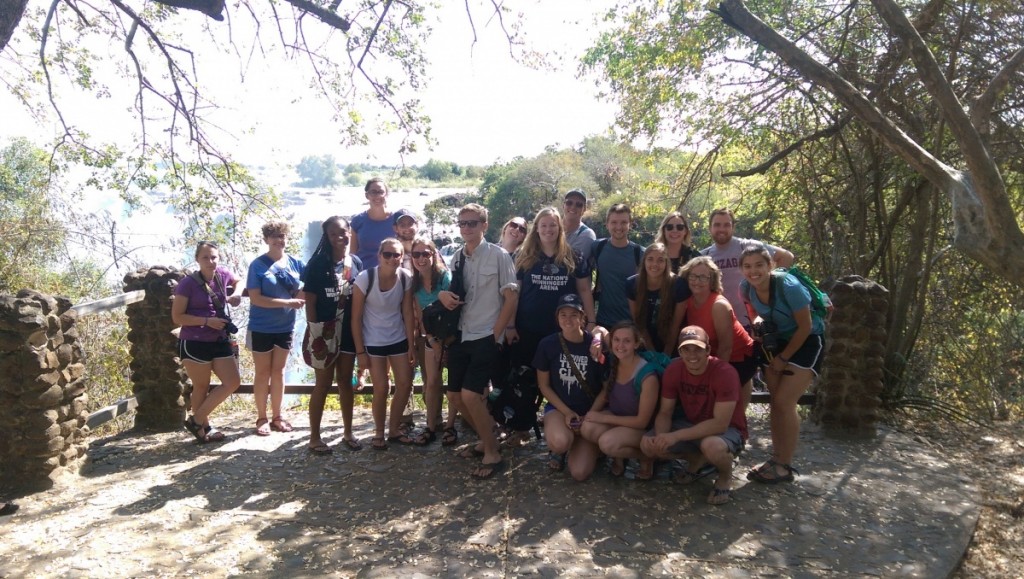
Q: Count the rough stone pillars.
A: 3